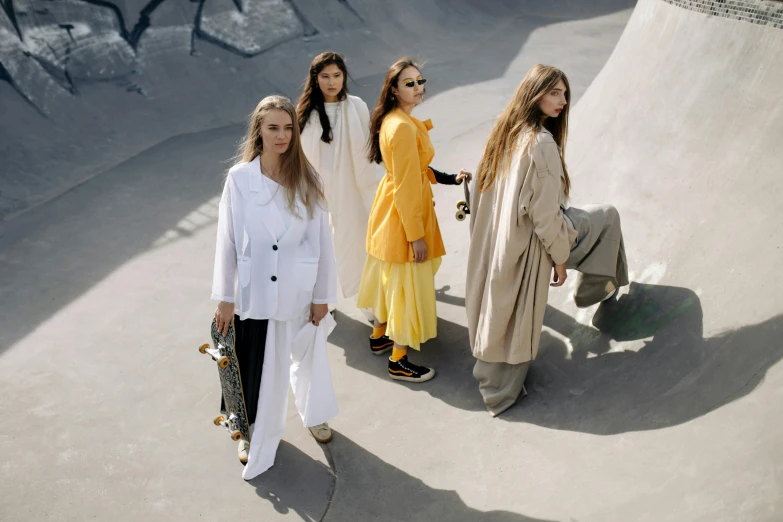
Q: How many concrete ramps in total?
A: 2